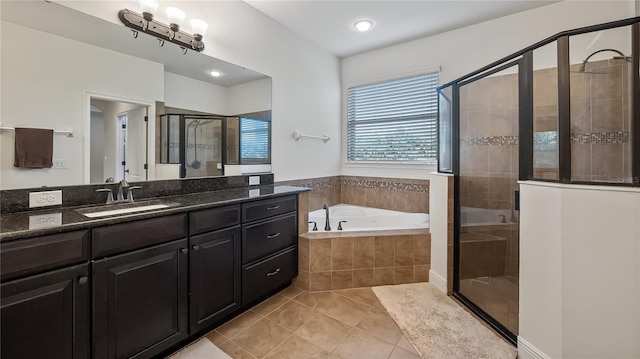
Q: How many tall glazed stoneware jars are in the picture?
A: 0